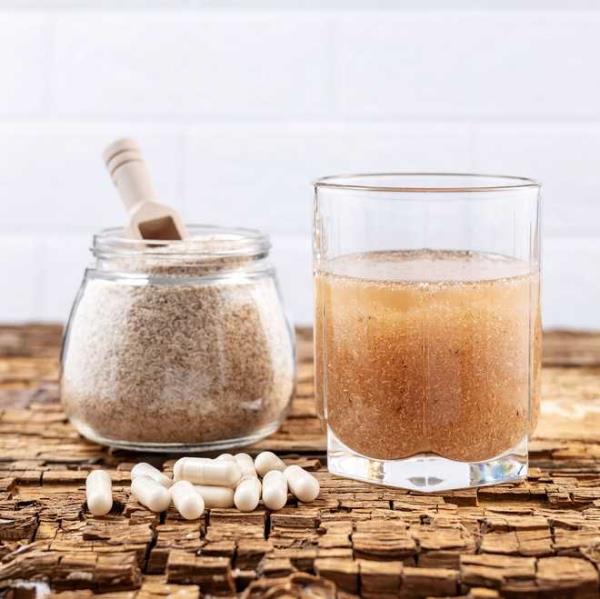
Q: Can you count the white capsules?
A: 12